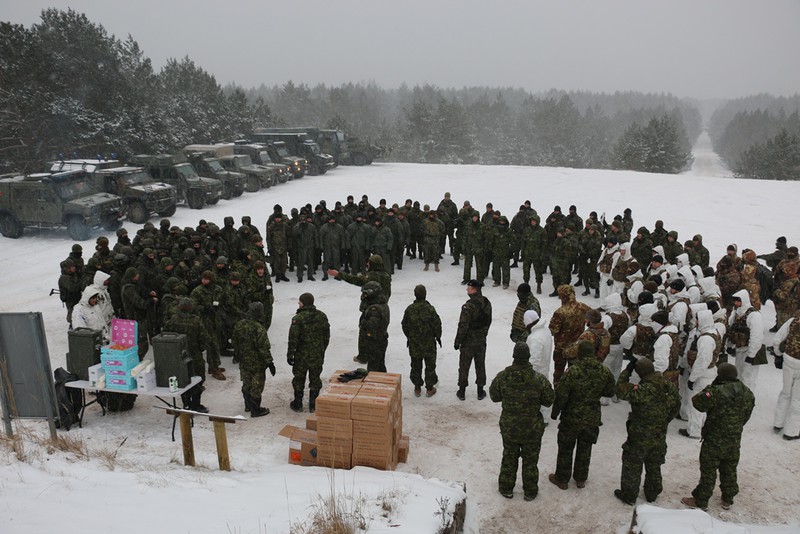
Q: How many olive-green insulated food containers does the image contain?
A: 2